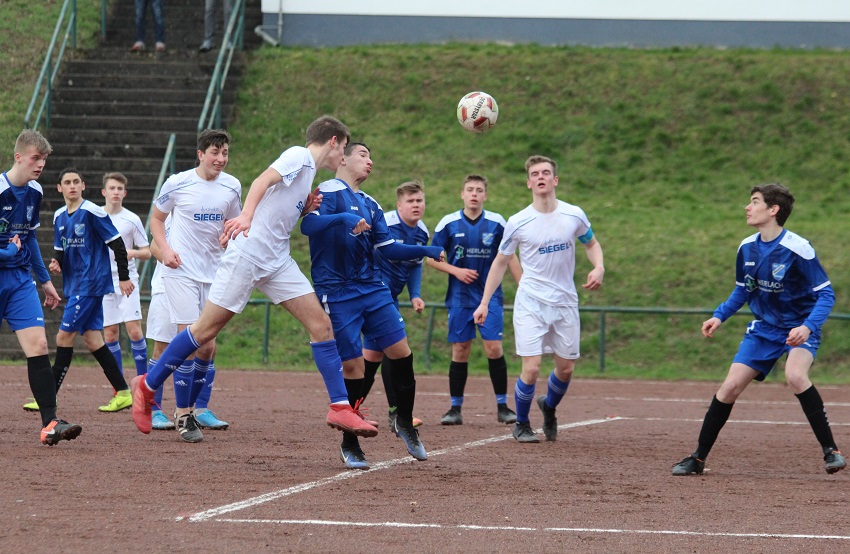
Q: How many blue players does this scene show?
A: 6